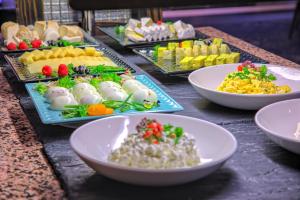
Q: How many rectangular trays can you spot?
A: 5